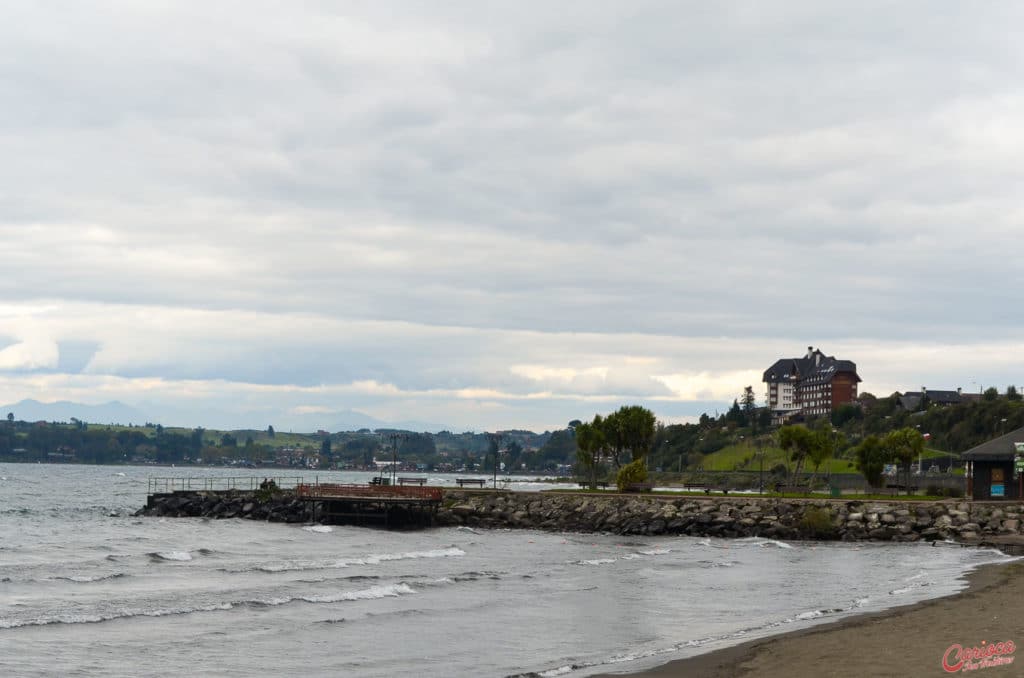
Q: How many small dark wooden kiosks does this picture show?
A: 1